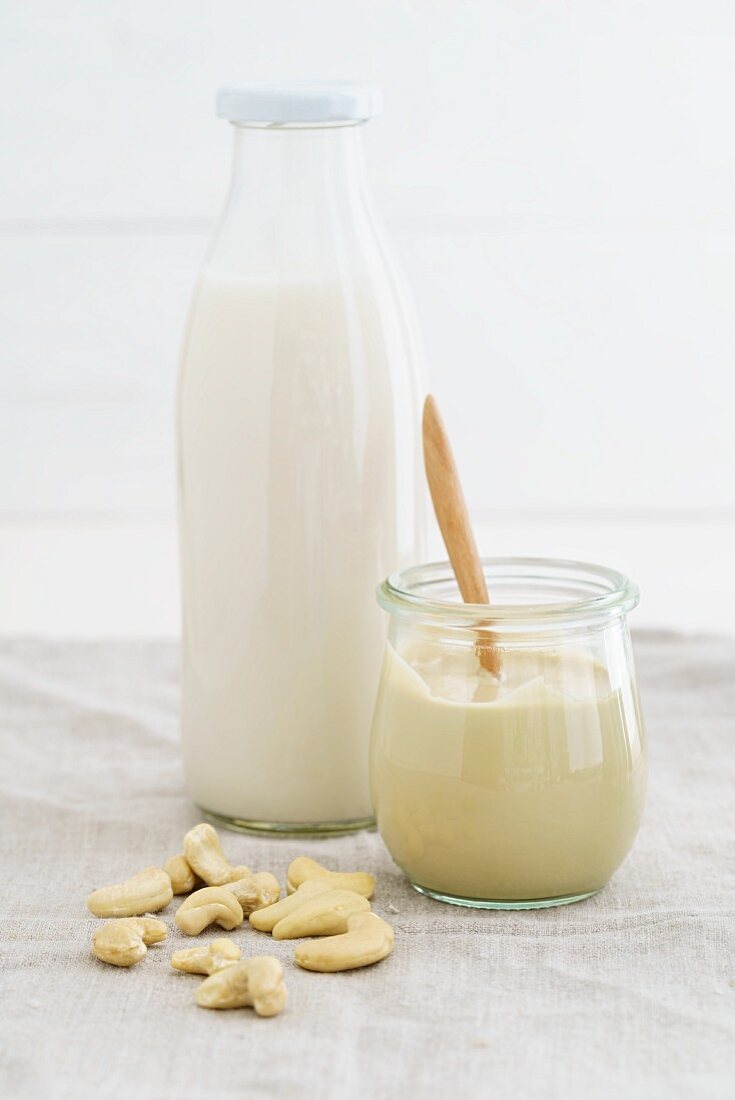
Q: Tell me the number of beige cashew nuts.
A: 12